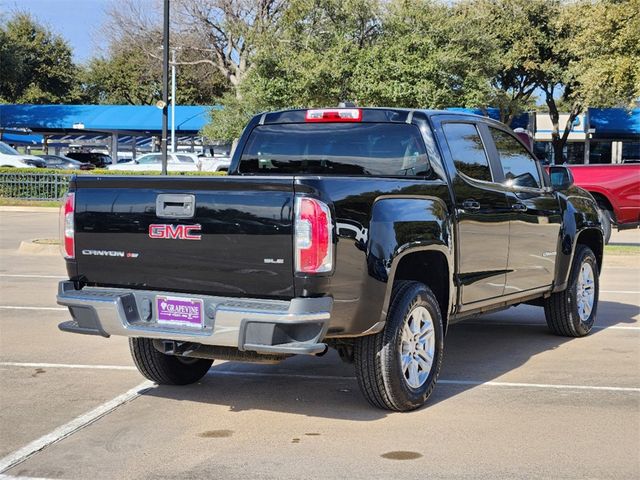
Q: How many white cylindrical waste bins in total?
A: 0